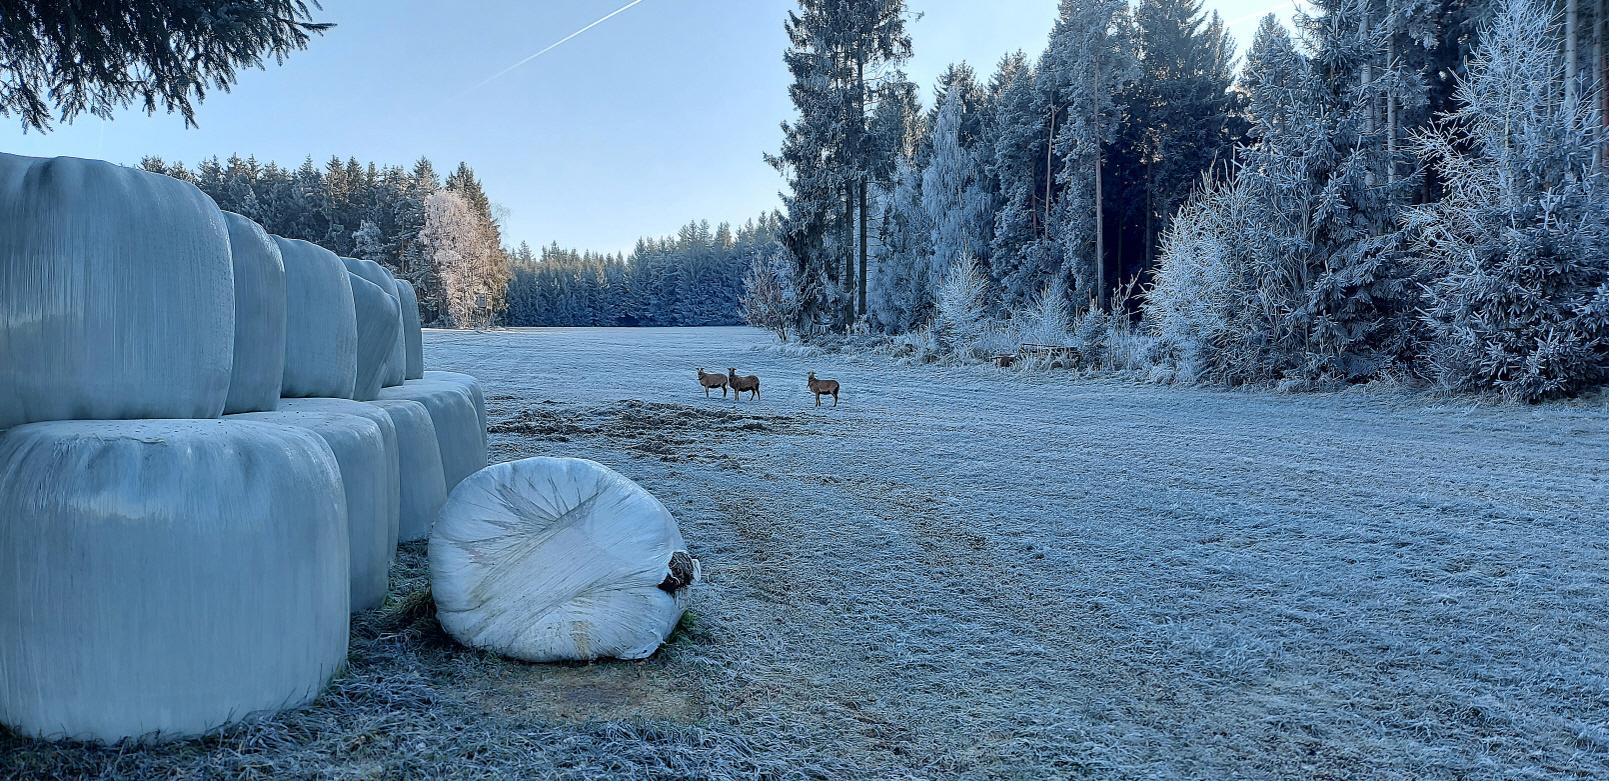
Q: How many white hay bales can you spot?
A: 13